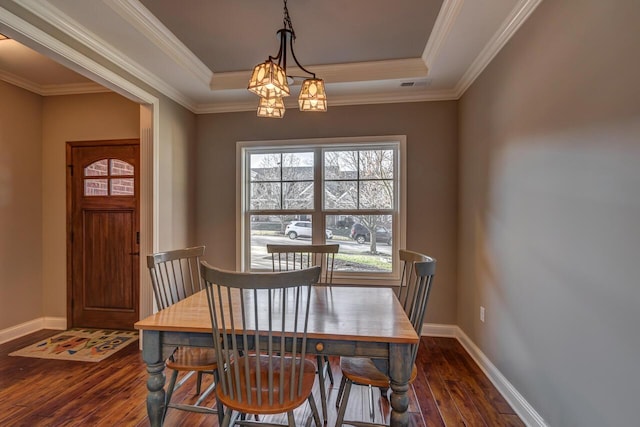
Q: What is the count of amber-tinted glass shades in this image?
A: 3